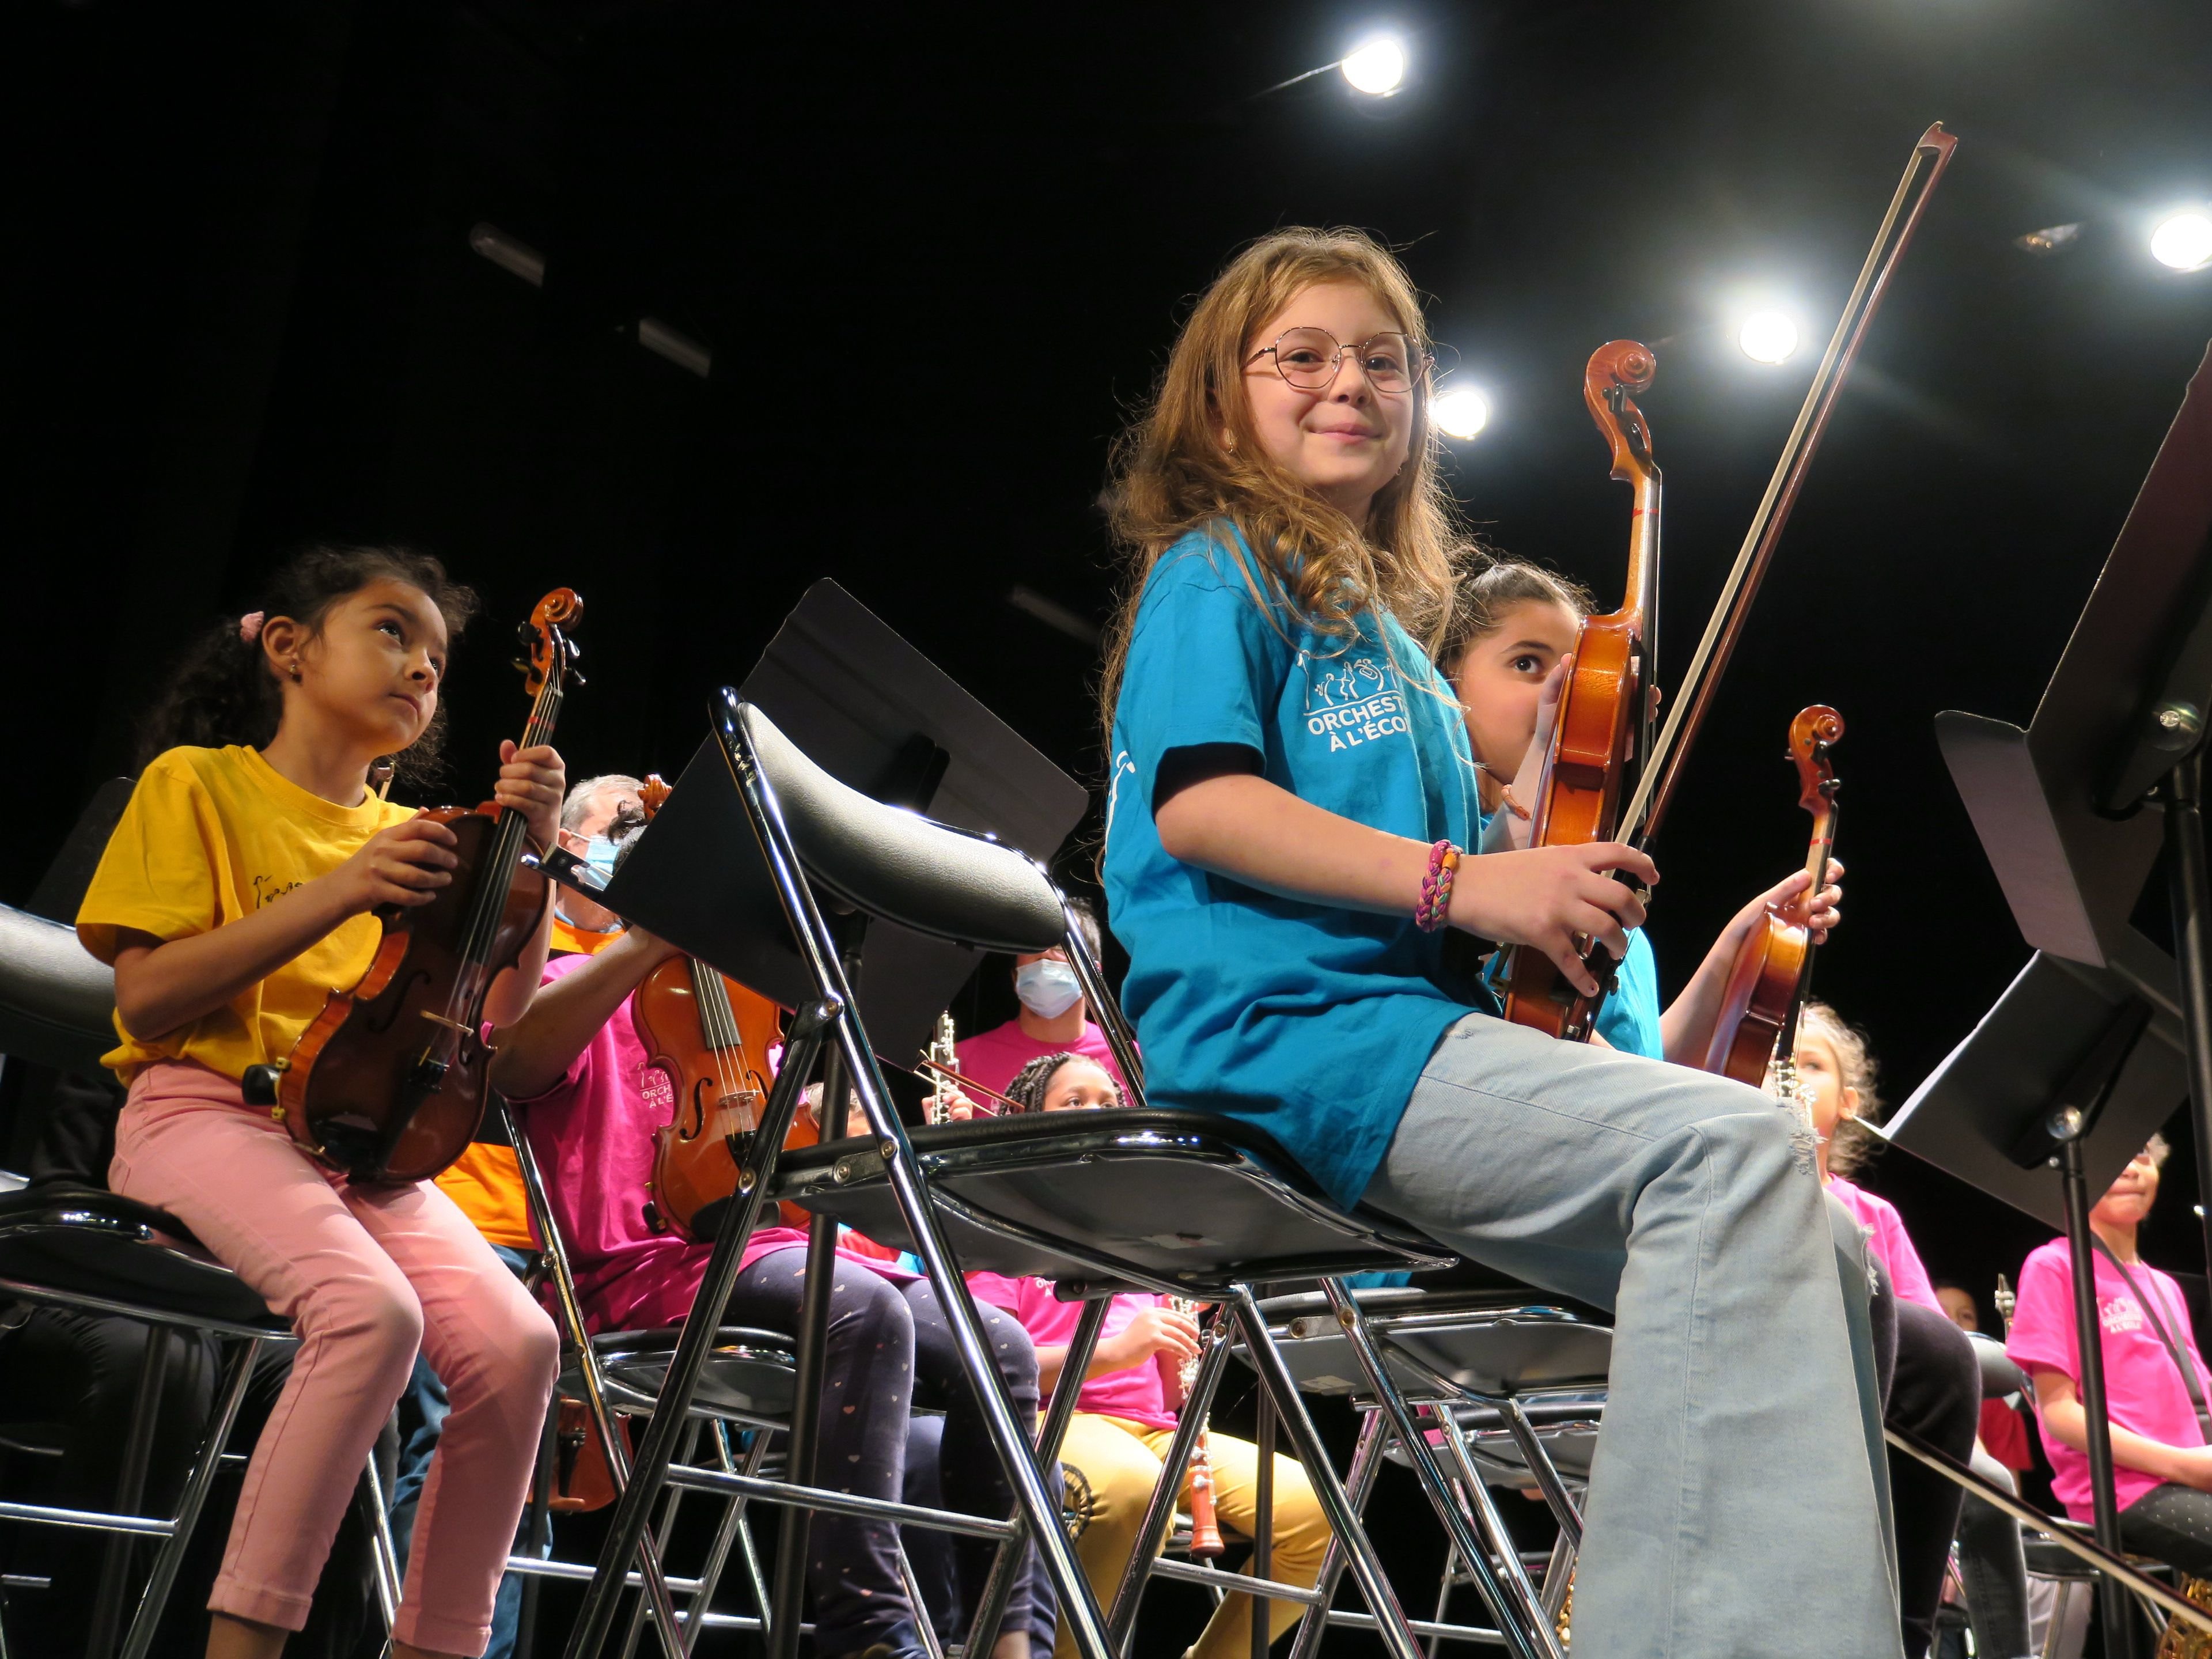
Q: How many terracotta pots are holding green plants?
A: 0